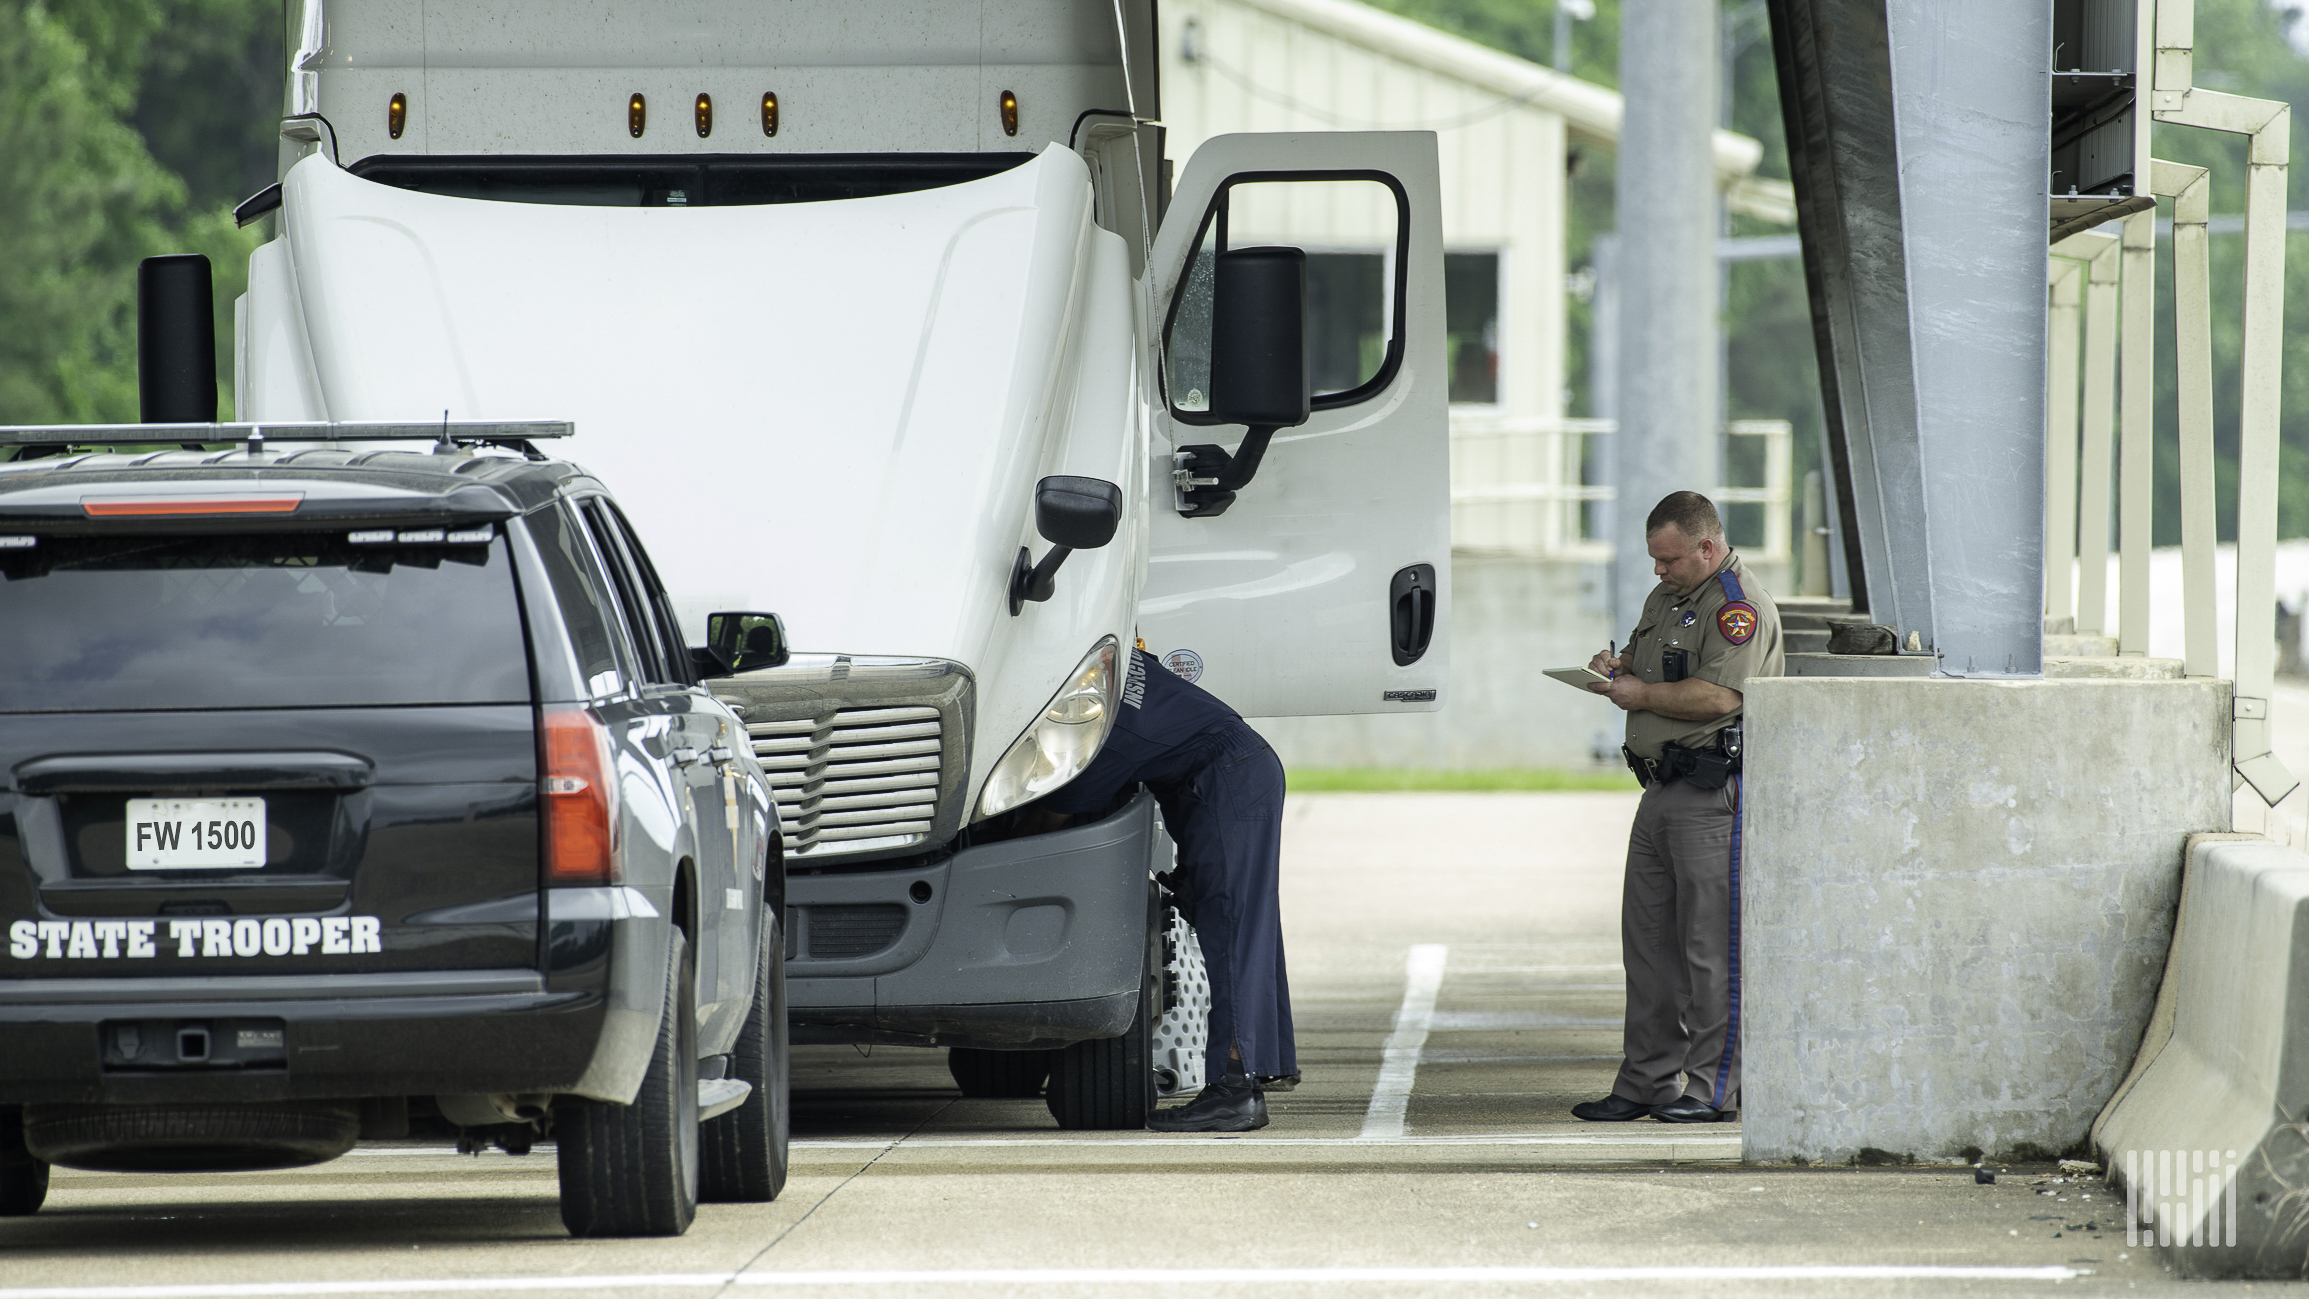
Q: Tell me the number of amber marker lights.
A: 5